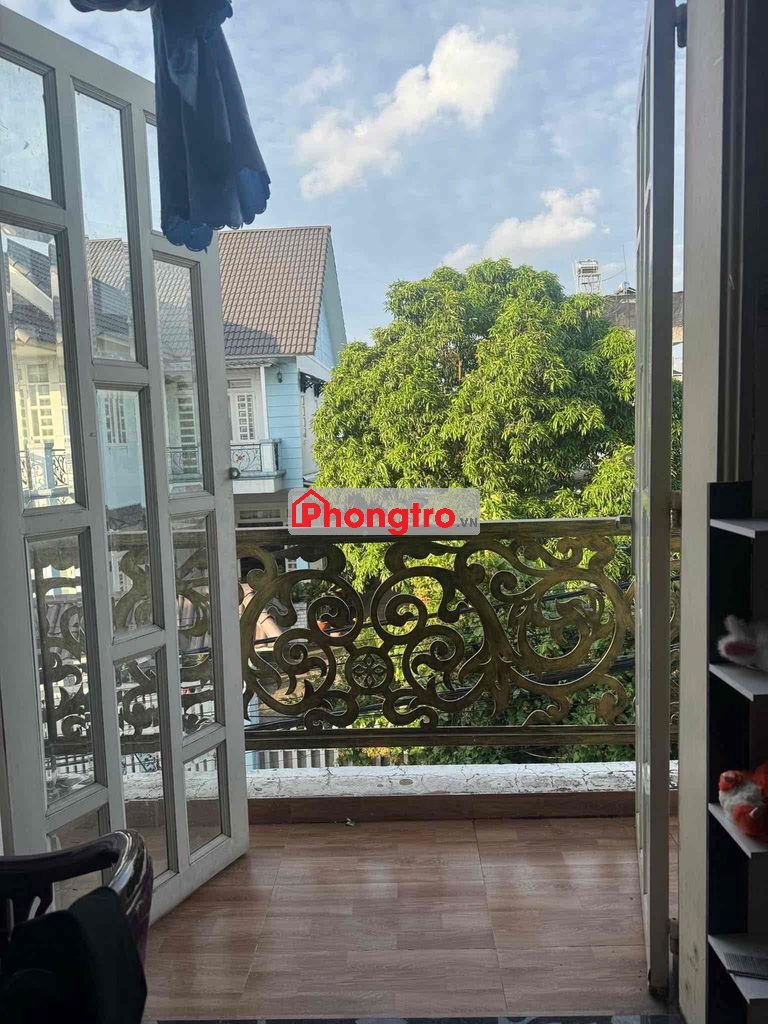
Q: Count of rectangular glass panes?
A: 11